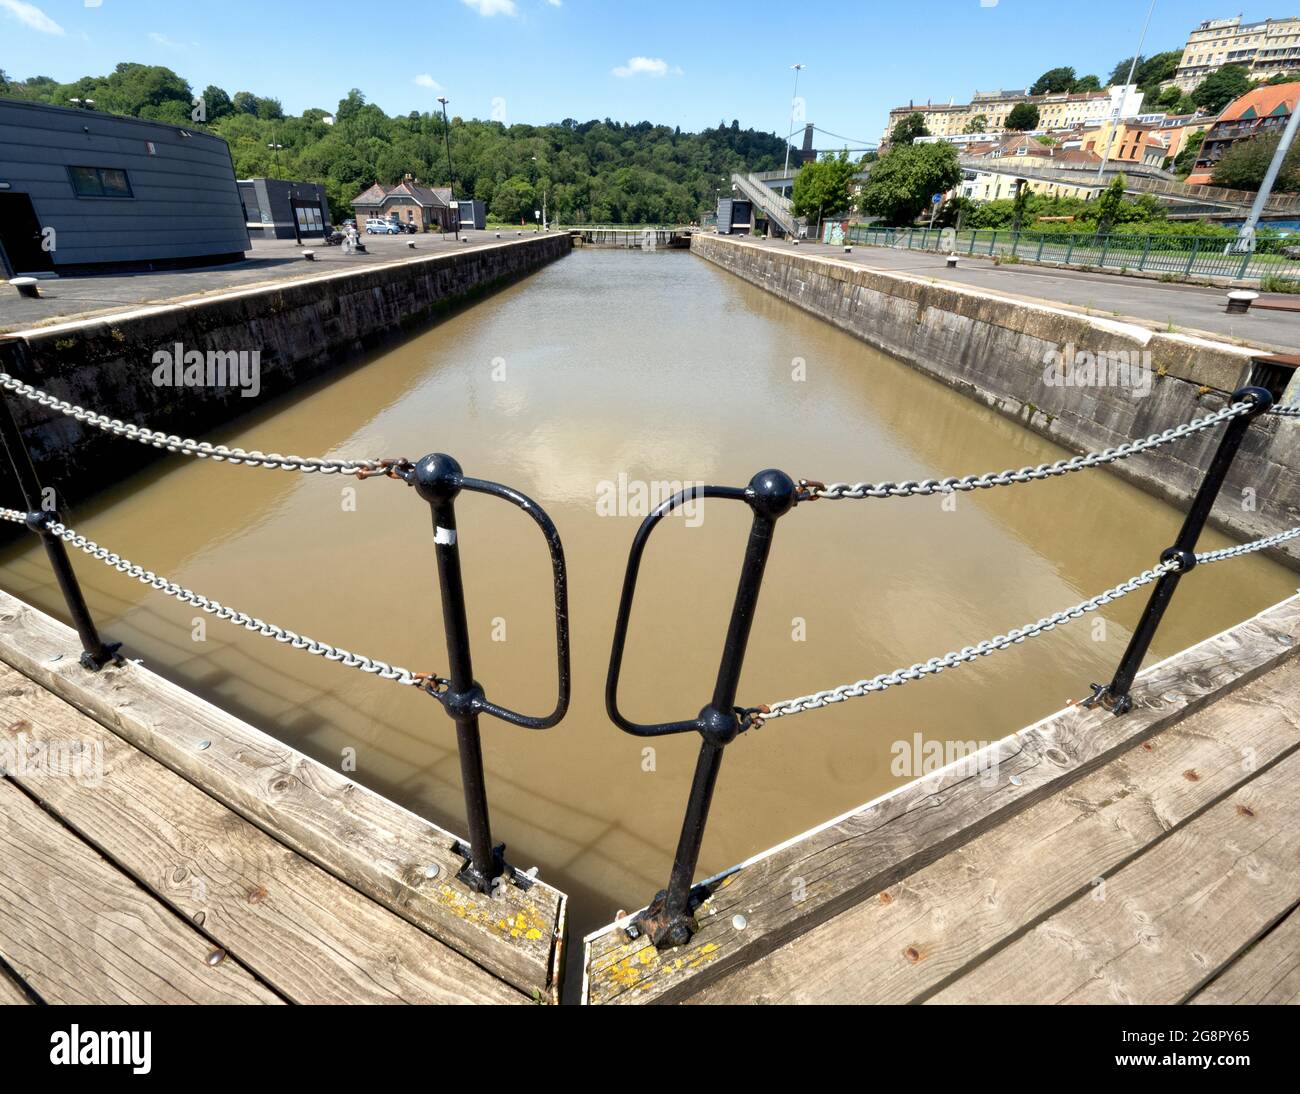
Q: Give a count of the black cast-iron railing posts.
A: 4